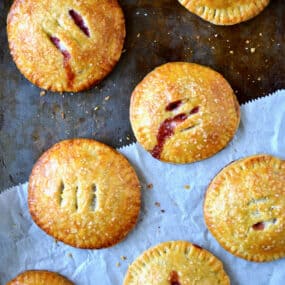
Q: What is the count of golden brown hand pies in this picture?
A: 7